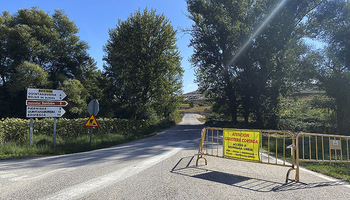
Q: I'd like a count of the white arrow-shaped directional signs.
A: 2